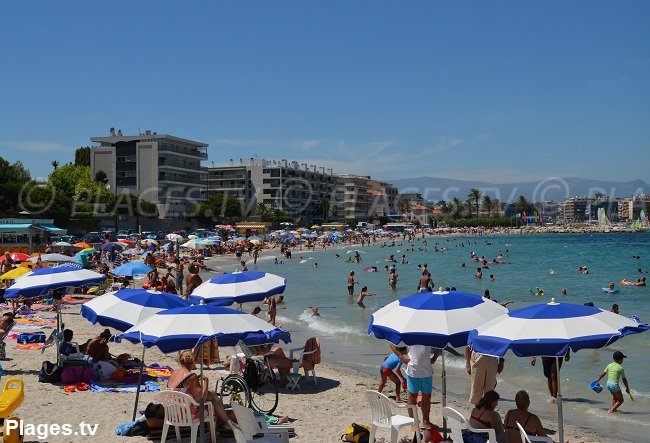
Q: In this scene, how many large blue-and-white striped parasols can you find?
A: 6